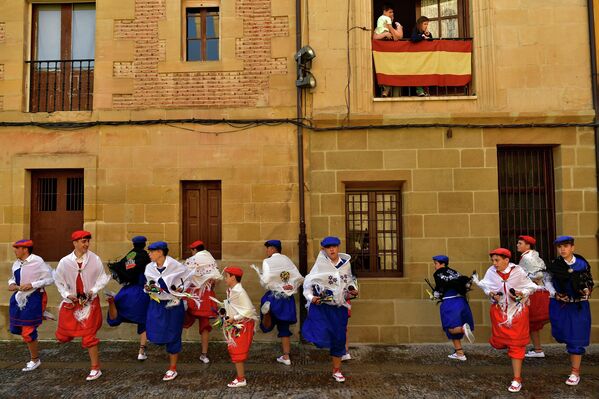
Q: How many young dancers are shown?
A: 12